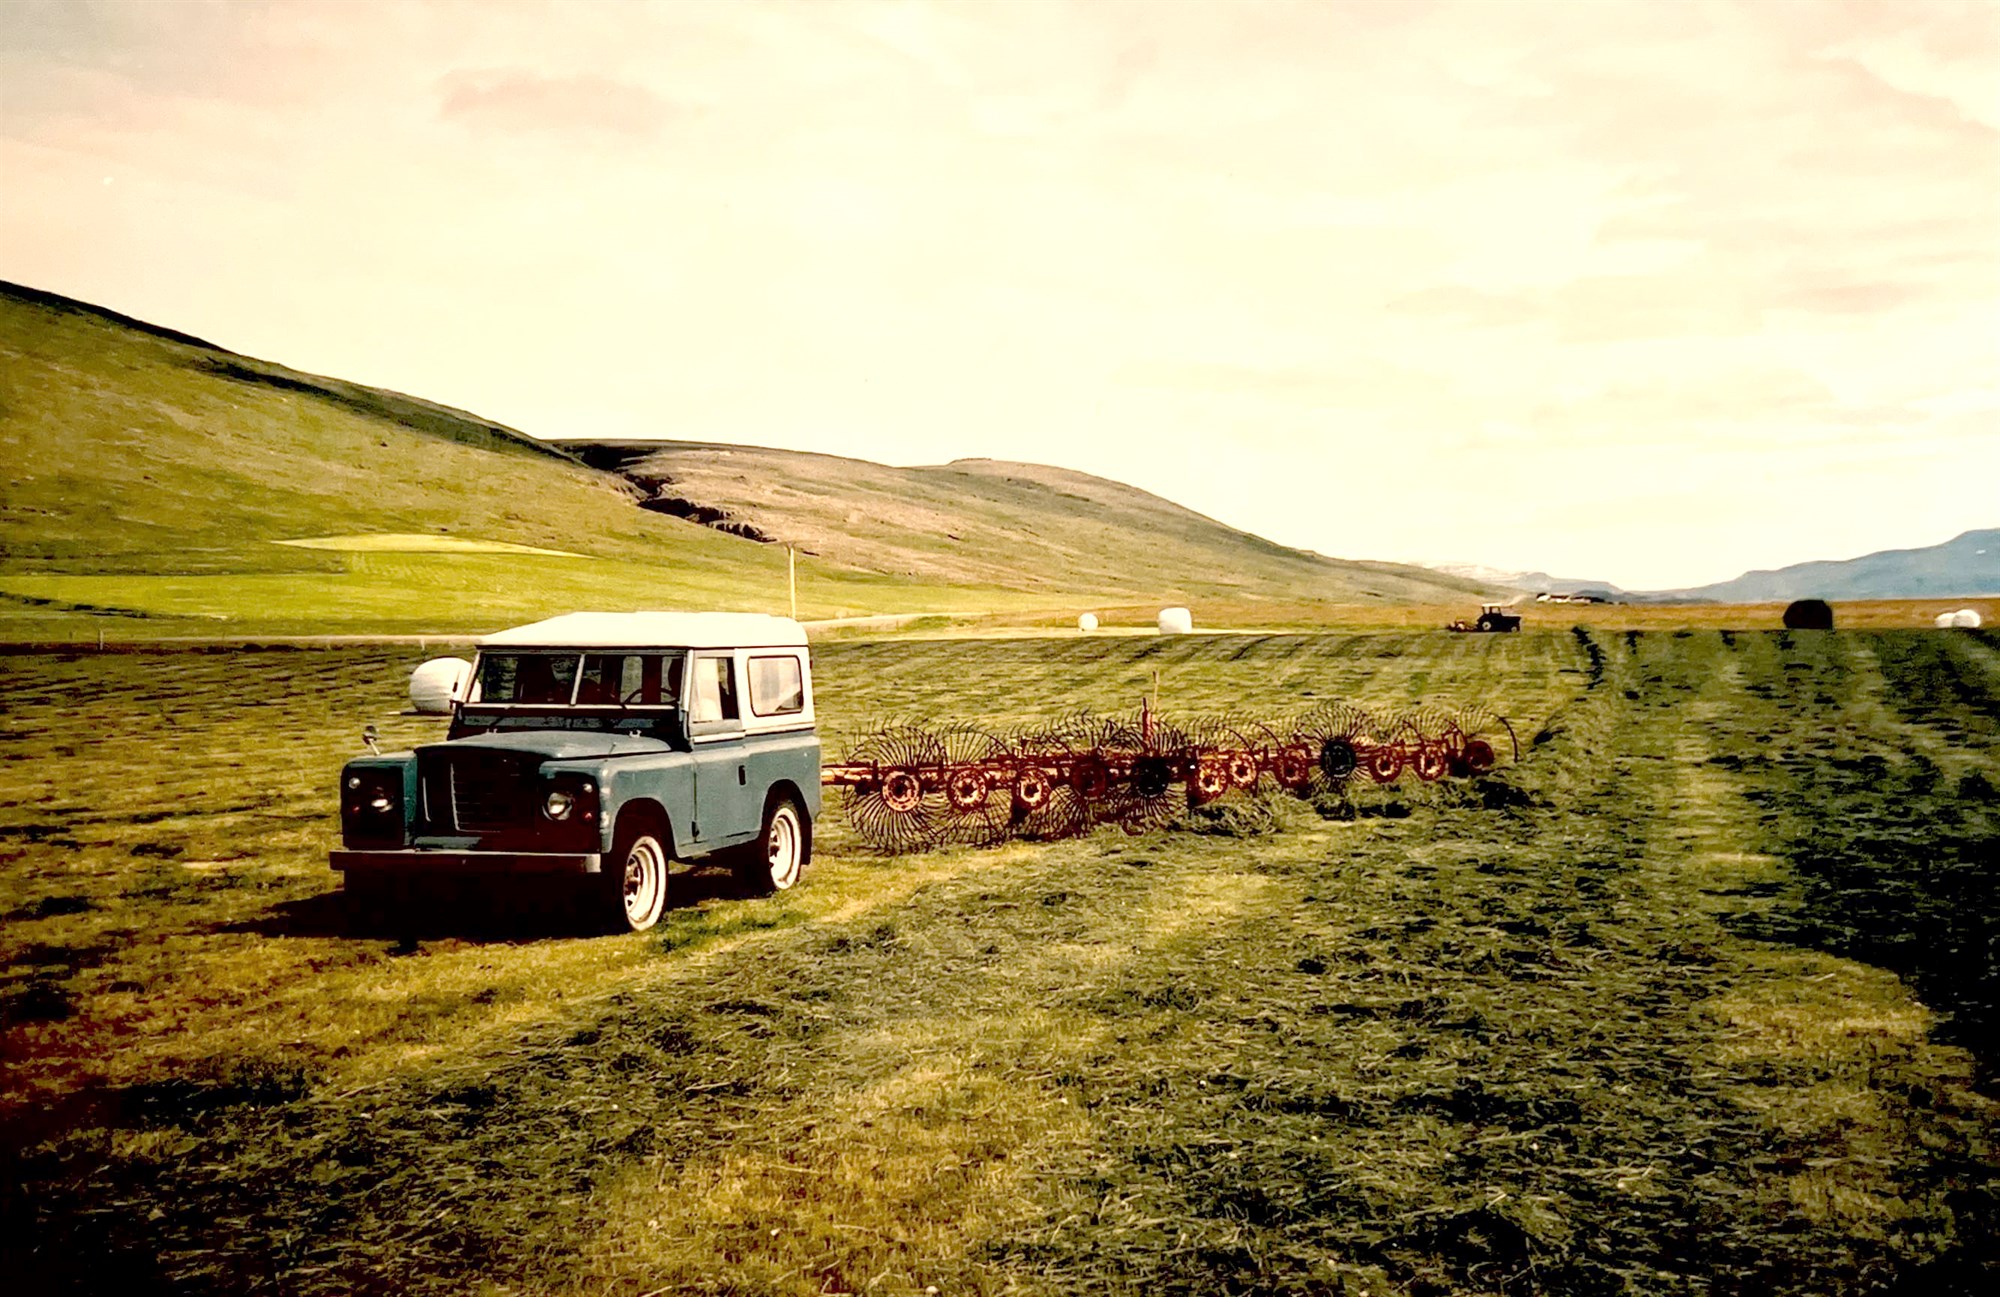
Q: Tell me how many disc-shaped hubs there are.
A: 12